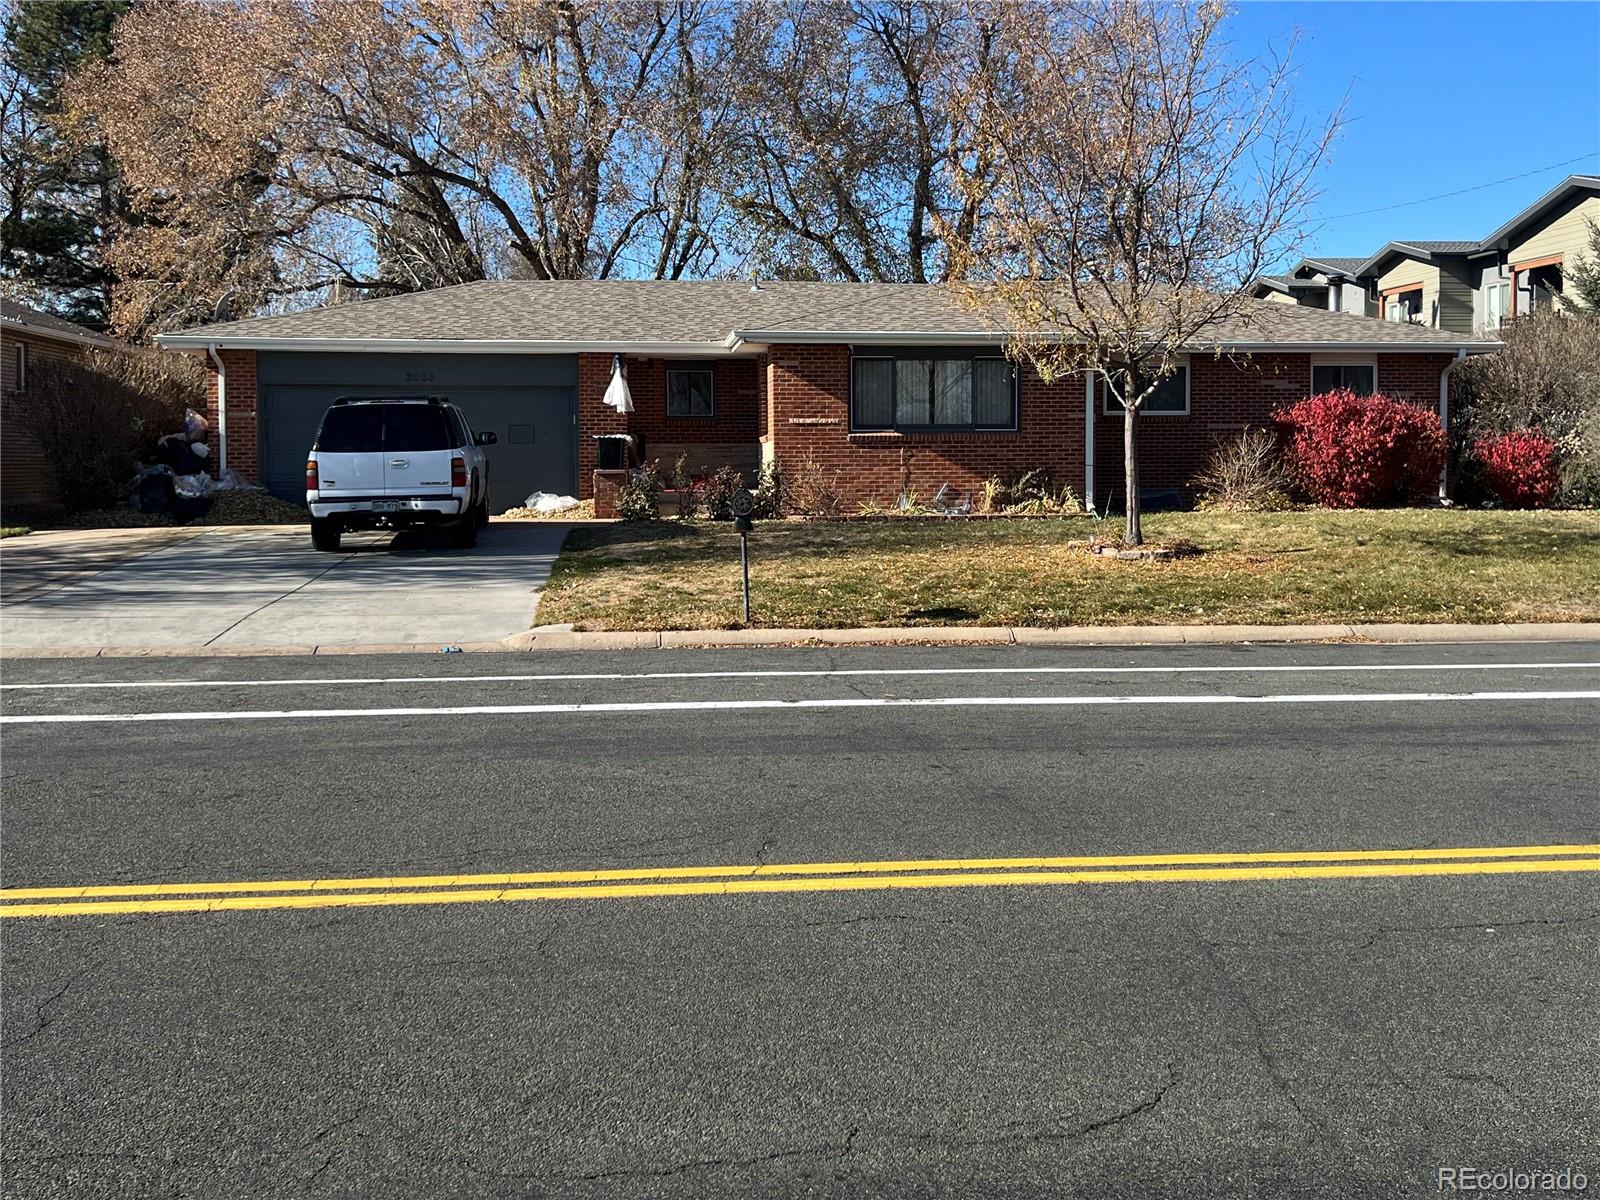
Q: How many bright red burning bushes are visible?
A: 2